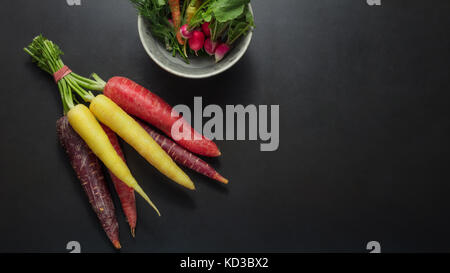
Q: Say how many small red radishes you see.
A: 5